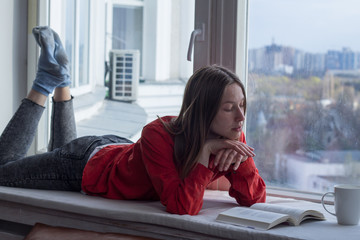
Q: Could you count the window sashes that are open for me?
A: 0